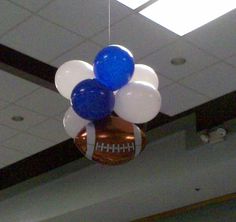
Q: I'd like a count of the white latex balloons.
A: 4